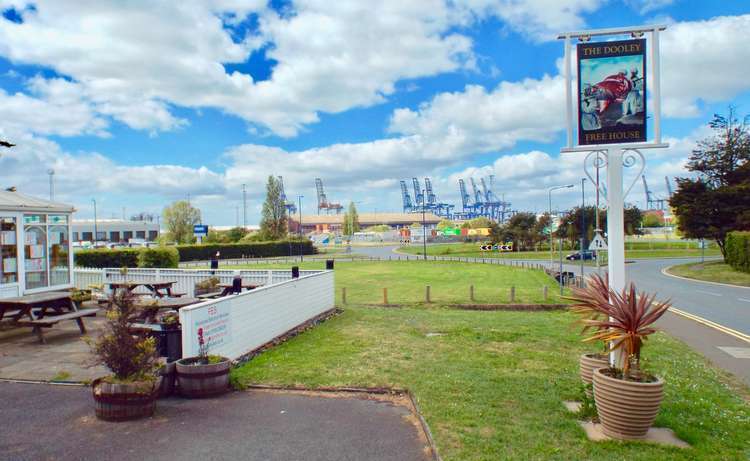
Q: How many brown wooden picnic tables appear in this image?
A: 4